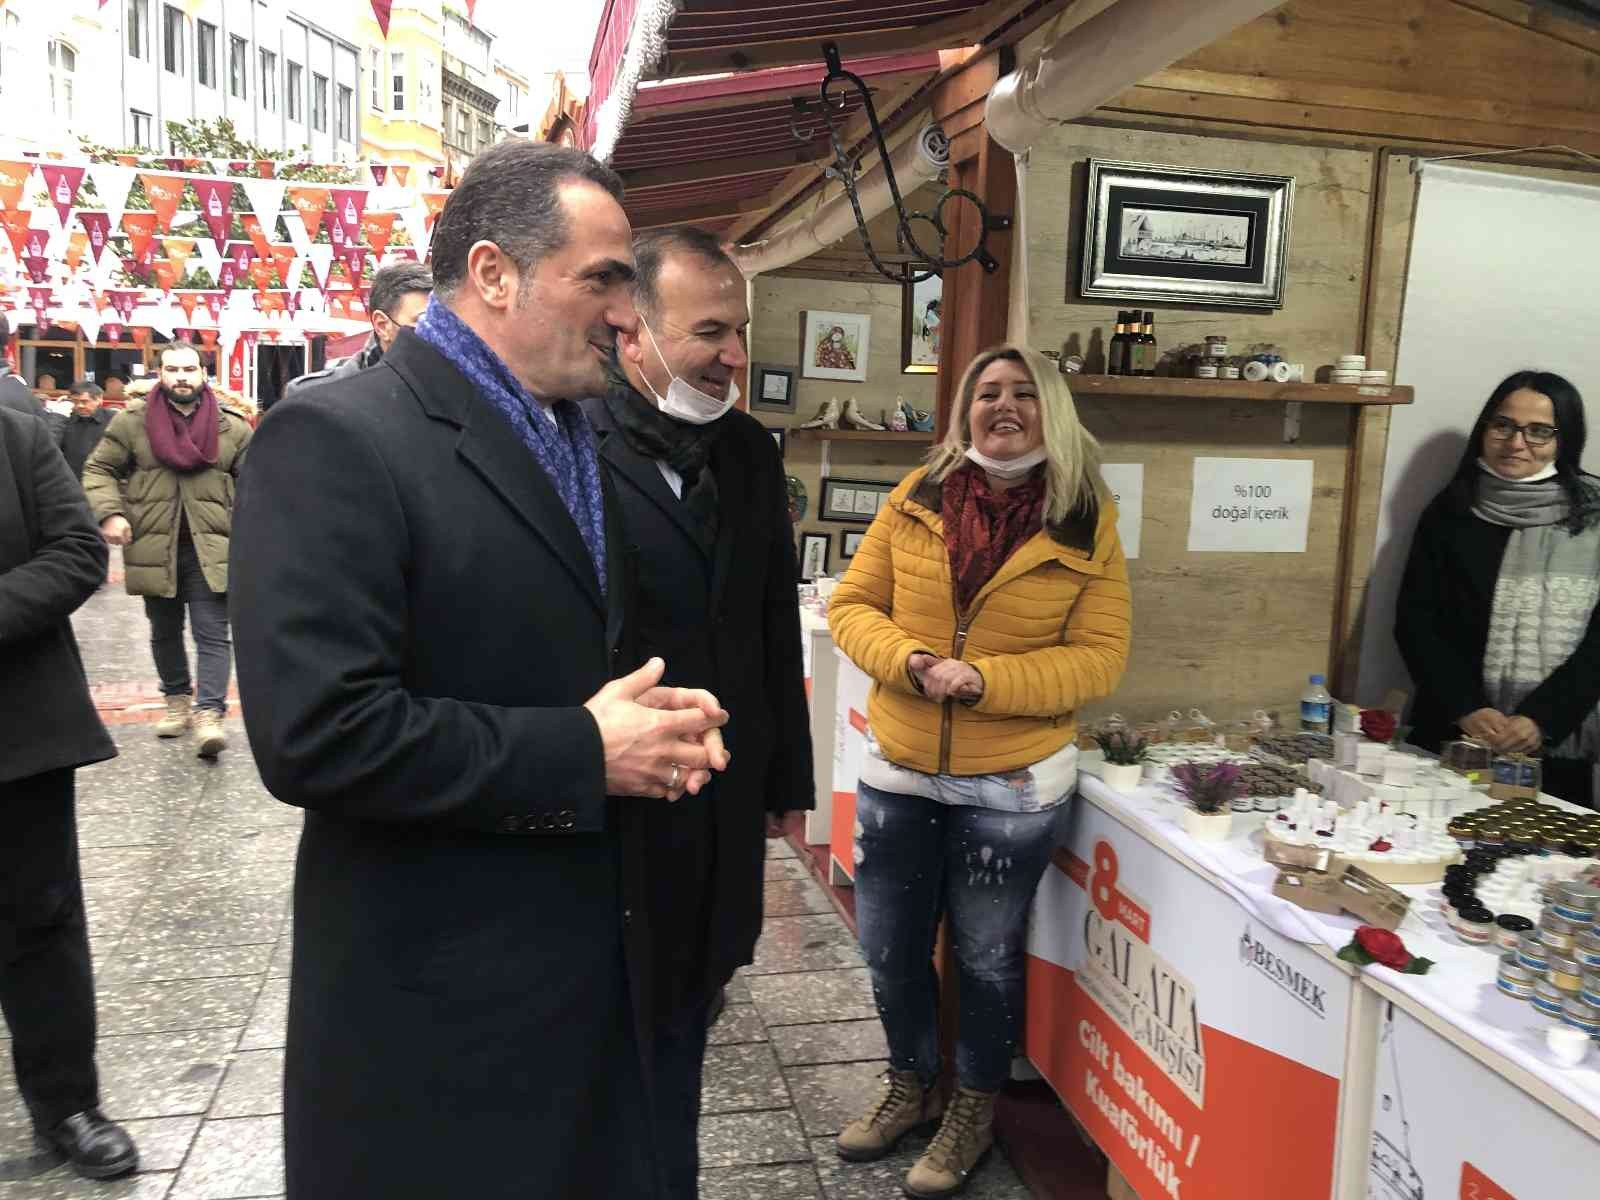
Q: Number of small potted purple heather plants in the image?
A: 2